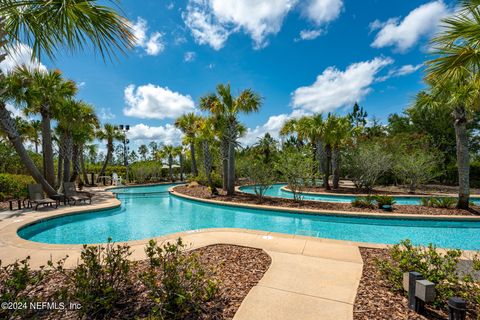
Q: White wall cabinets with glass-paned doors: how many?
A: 0